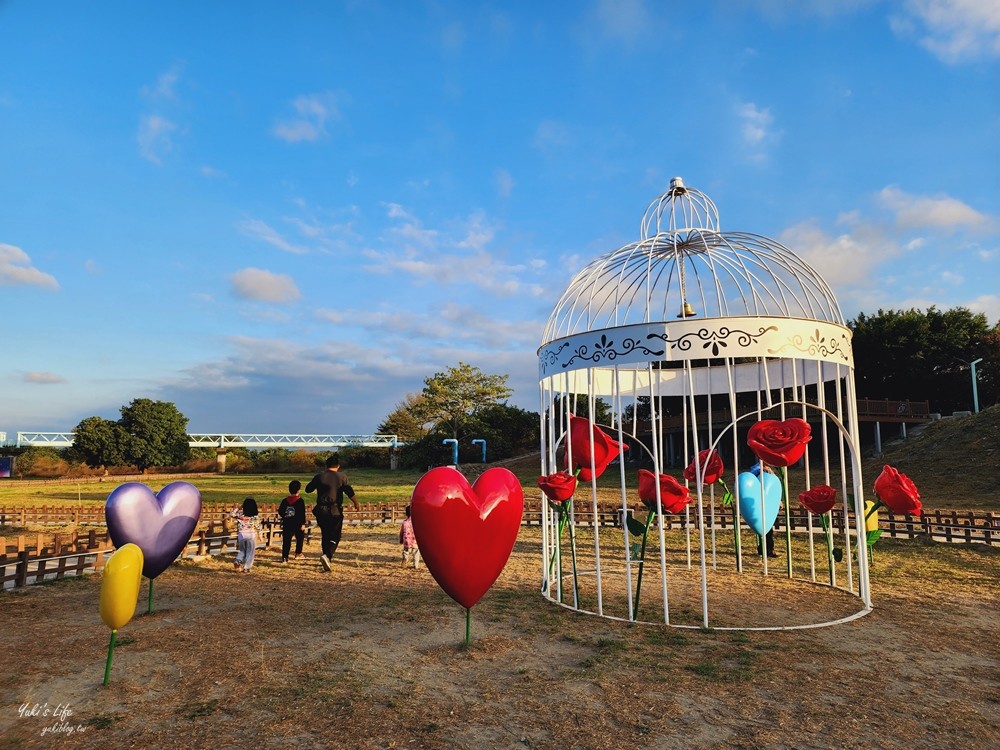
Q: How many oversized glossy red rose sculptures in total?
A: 7